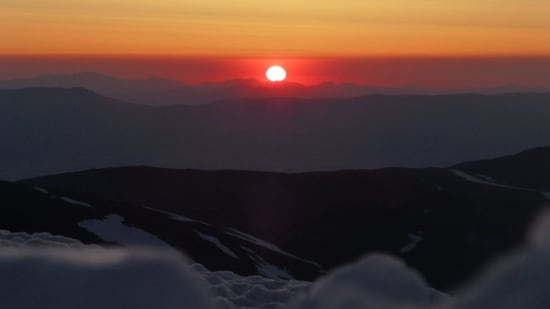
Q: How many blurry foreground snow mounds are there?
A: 3